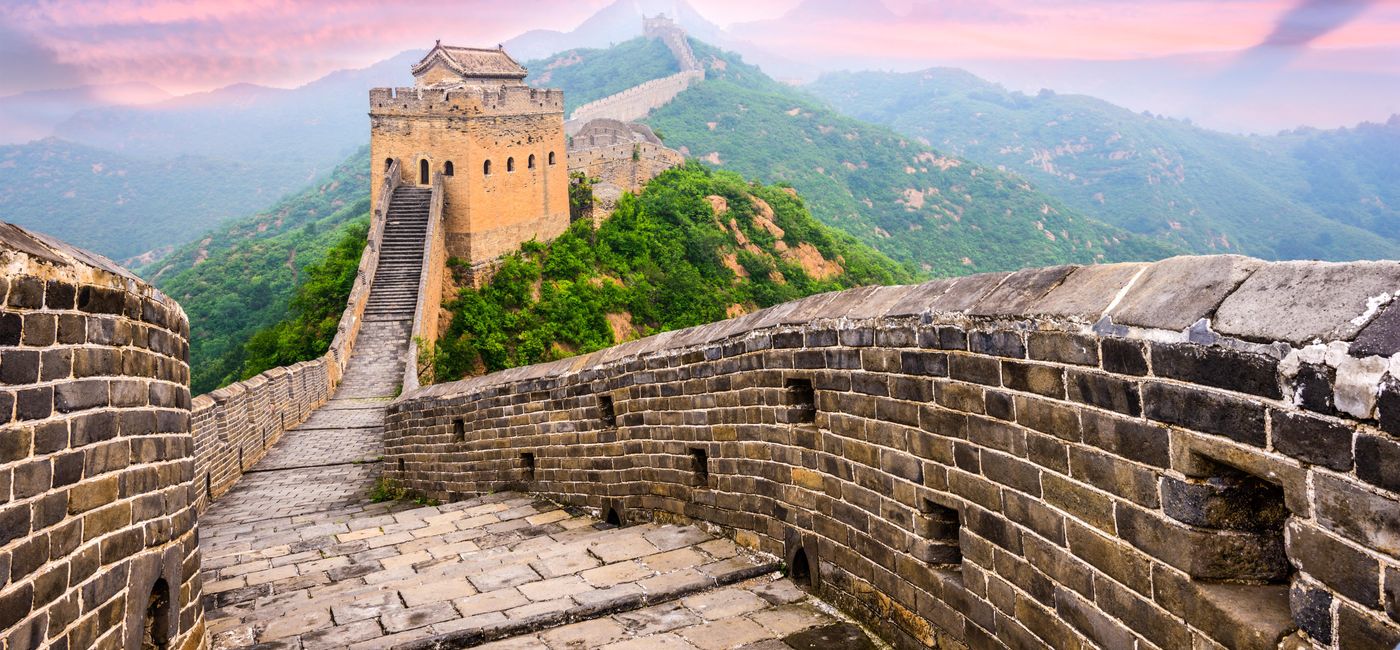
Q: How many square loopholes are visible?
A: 8